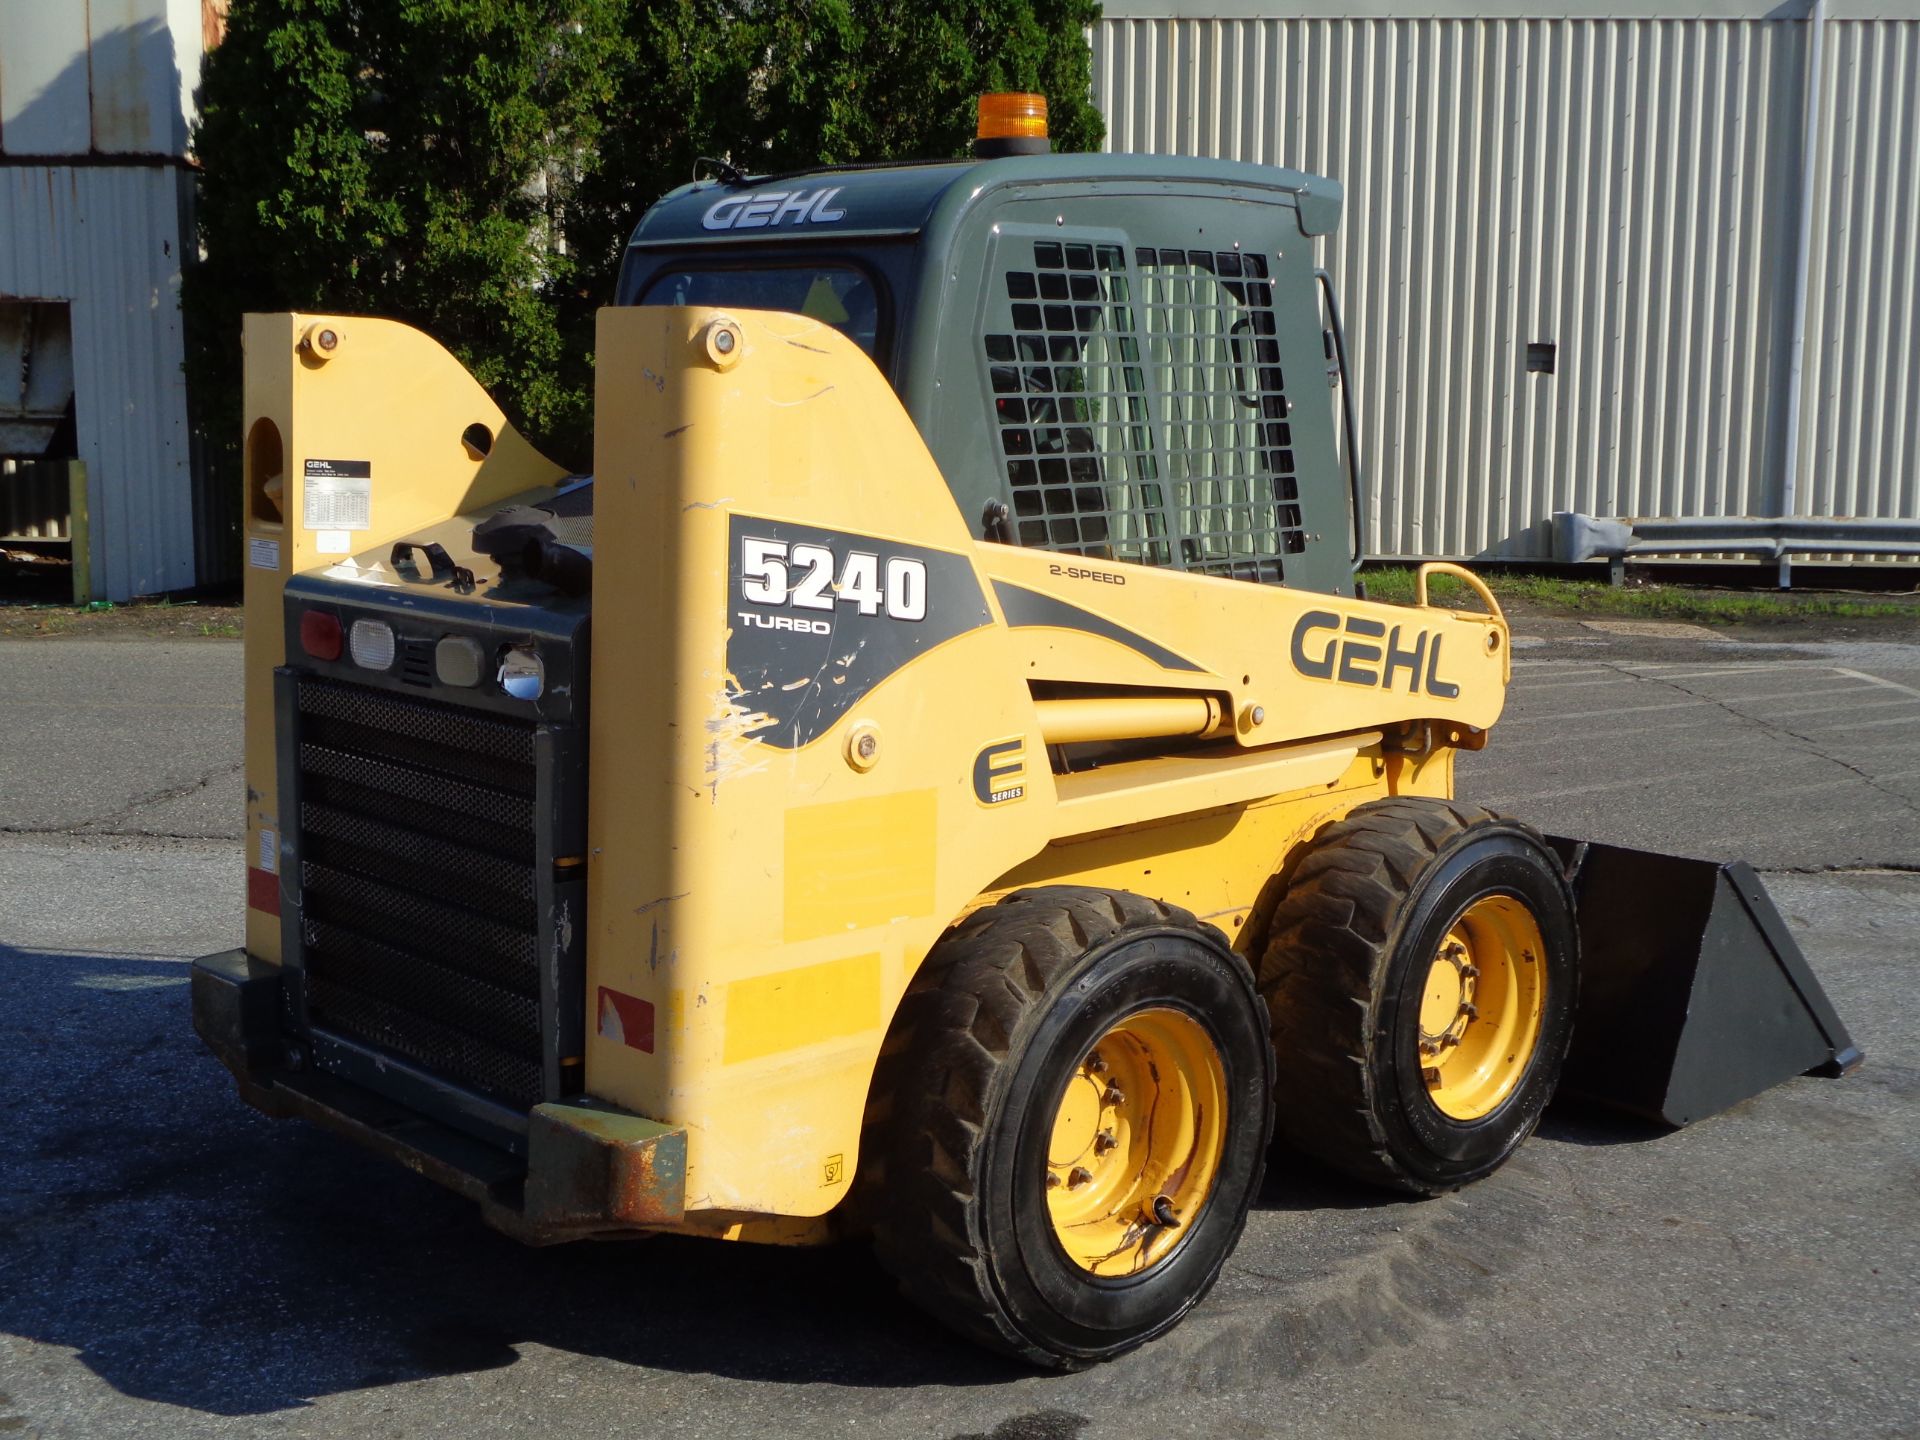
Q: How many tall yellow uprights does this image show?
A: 2